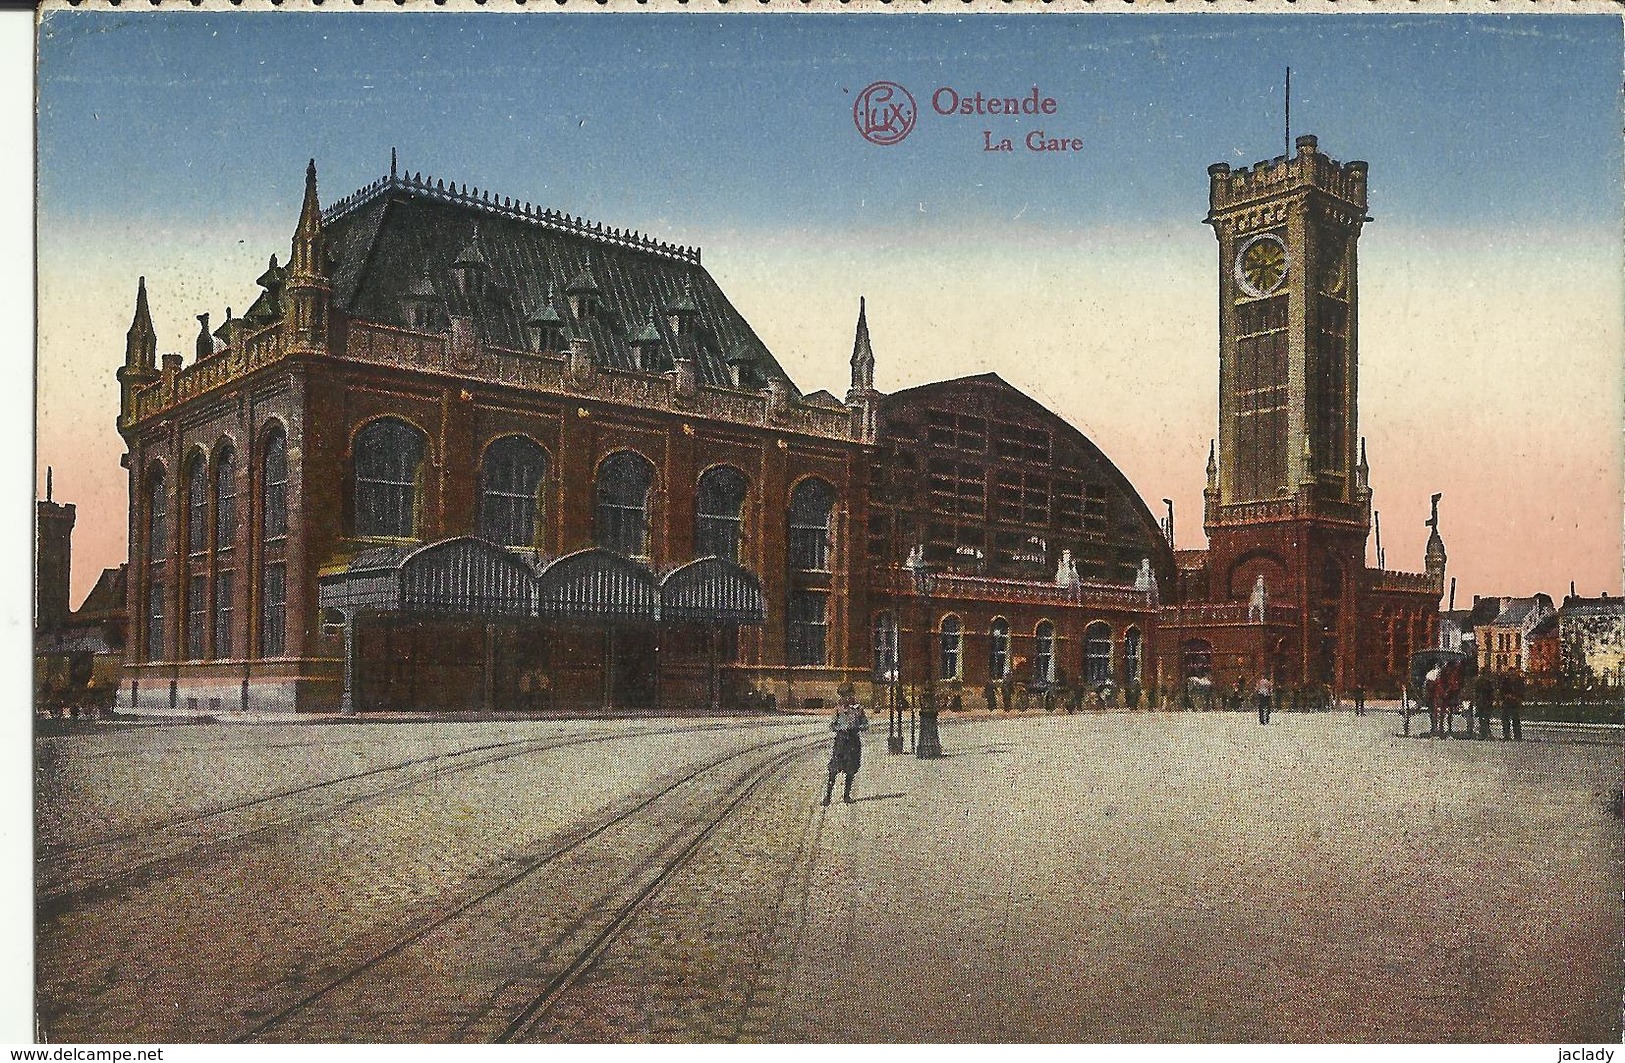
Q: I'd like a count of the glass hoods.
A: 3